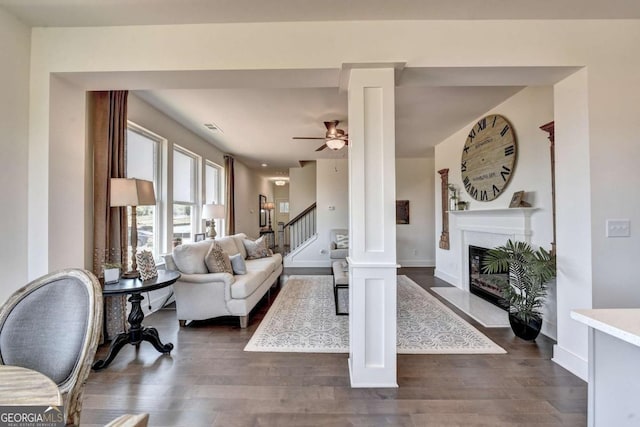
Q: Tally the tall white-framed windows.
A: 3